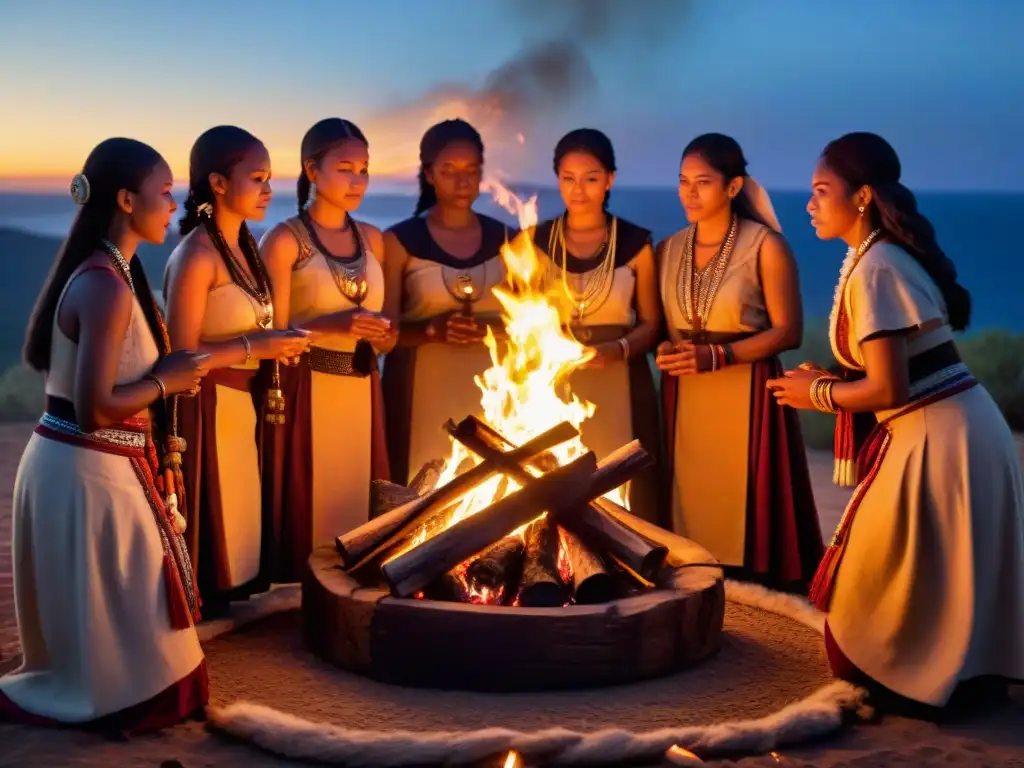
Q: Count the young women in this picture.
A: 7